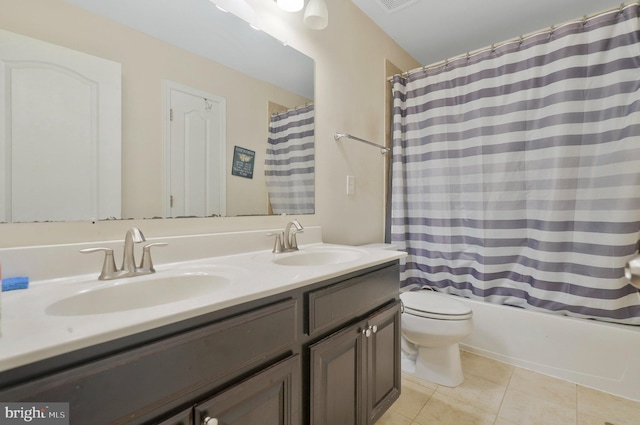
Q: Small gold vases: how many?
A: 0